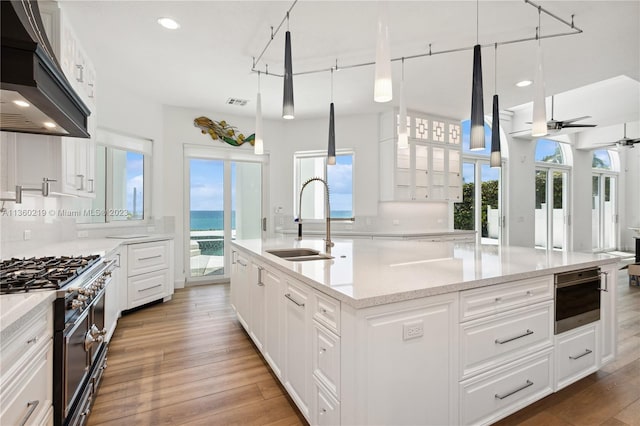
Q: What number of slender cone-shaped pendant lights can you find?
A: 8